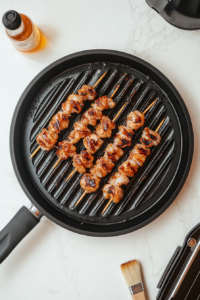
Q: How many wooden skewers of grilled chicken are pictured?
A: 5